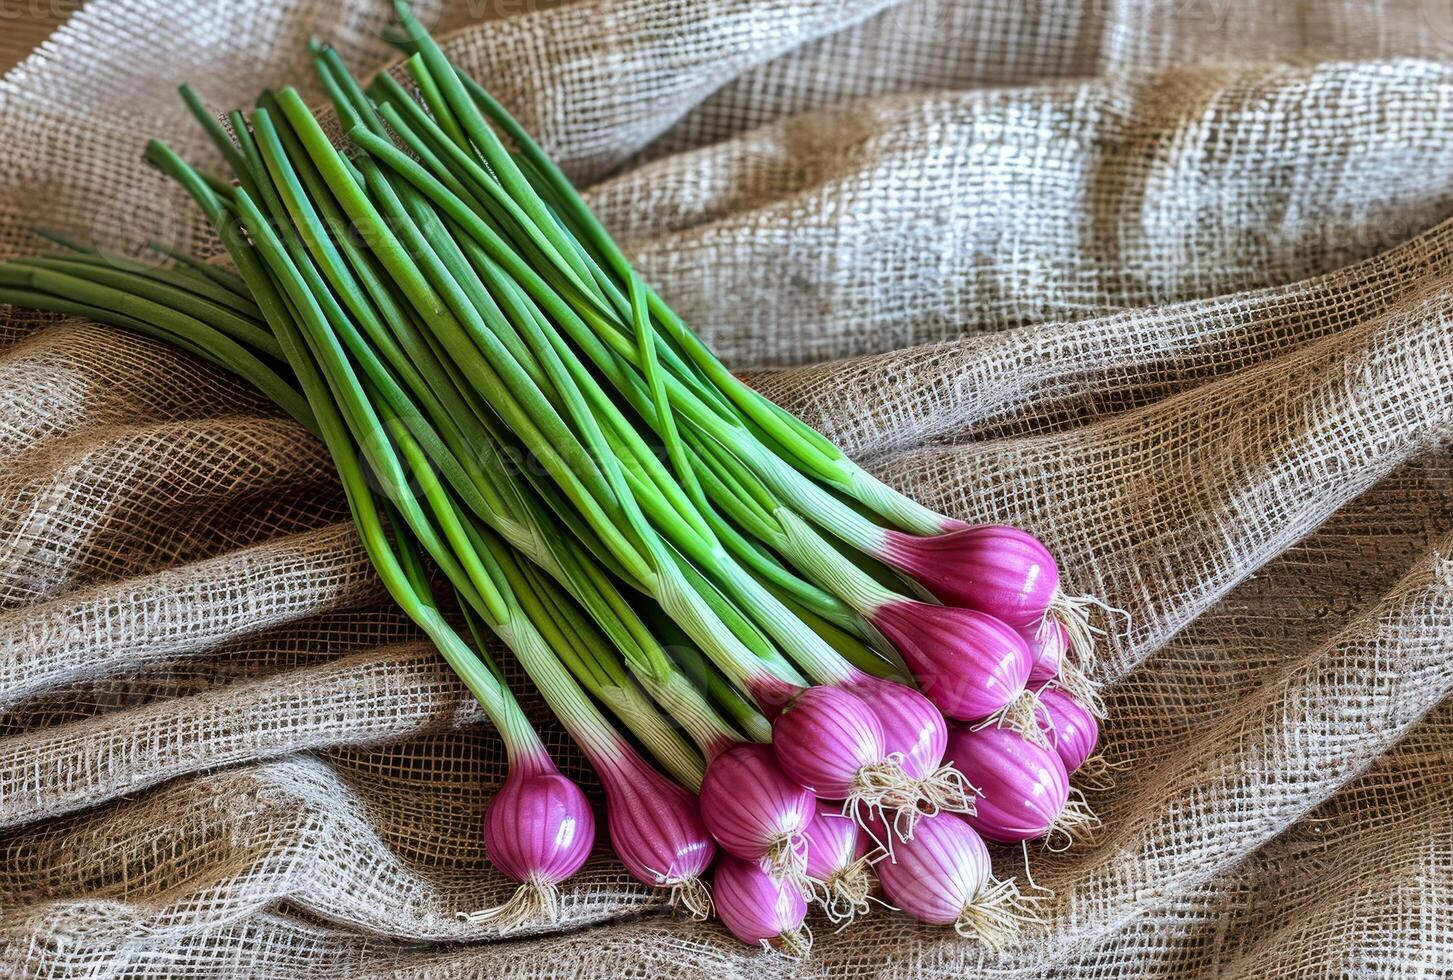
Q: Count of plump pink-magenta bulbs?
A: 13